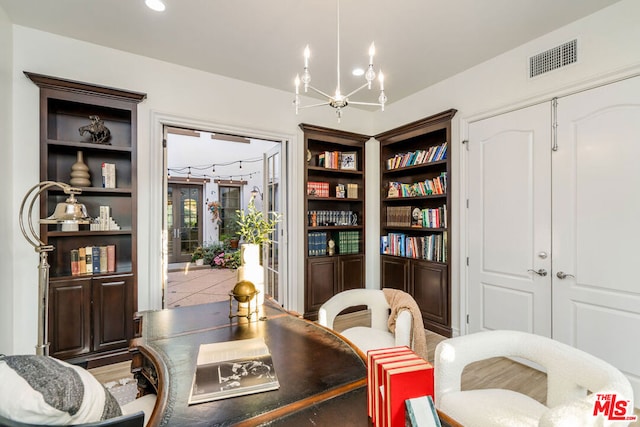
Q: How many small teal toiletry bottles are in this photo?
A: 0